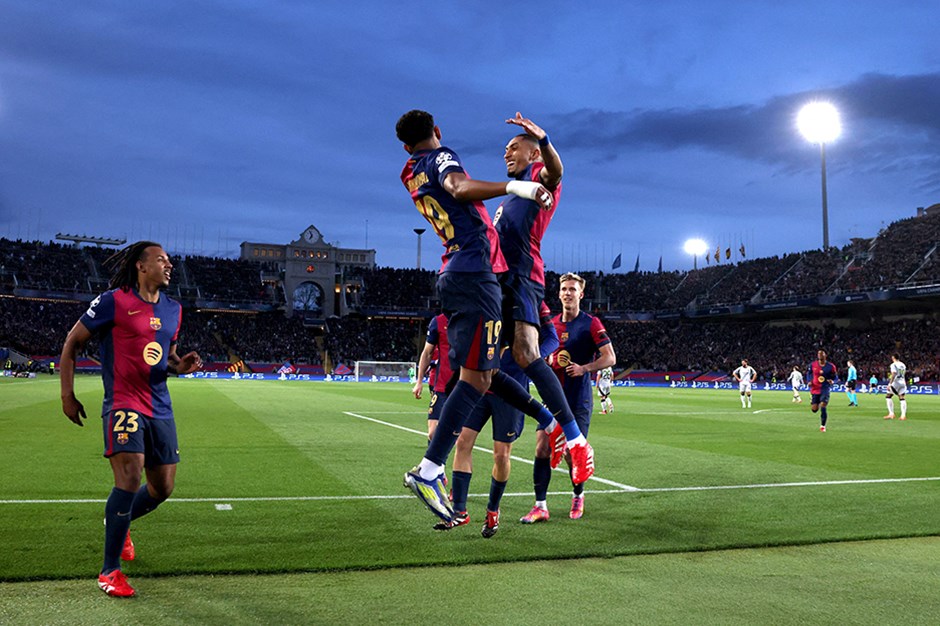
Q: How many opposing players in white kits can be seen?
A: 4